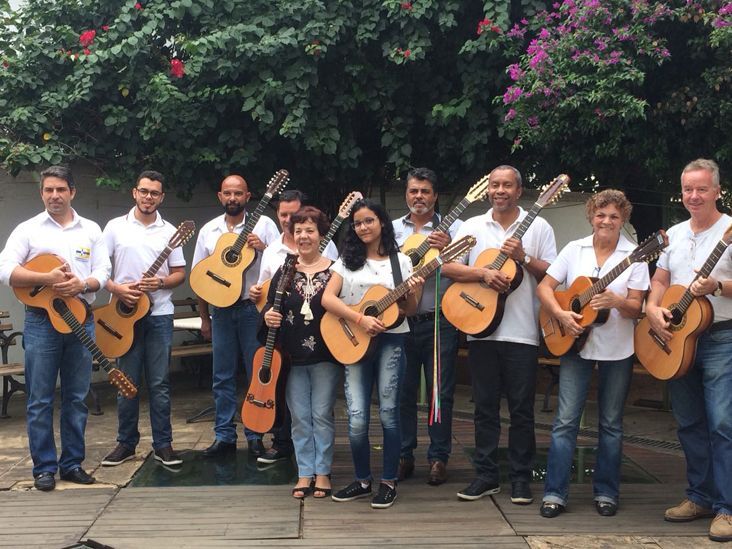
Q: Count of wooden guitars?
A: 10